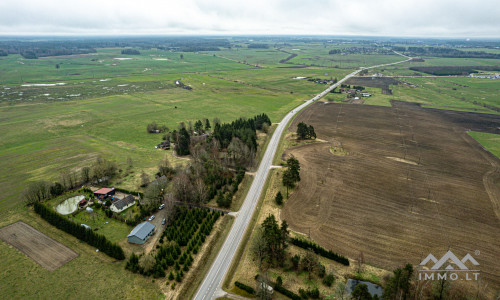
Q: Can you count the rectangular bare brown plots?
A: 1